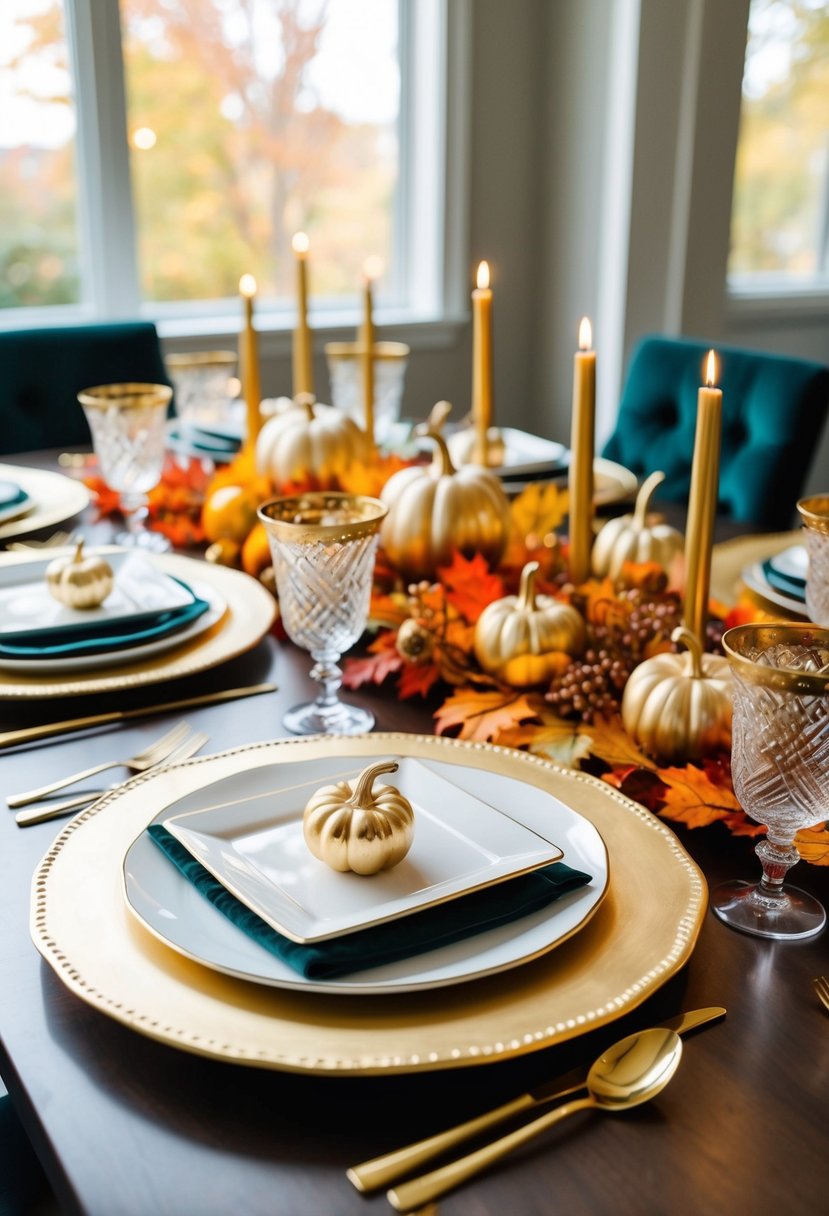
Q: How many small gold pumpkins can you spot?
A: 2